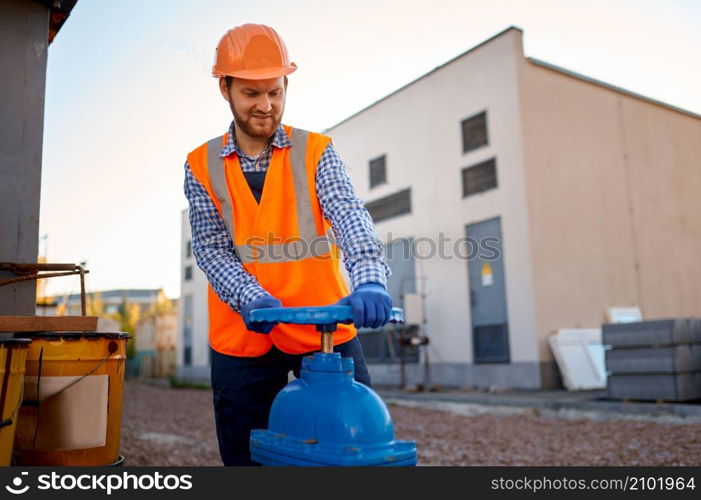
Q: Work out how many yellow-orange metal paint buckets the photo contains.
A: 2